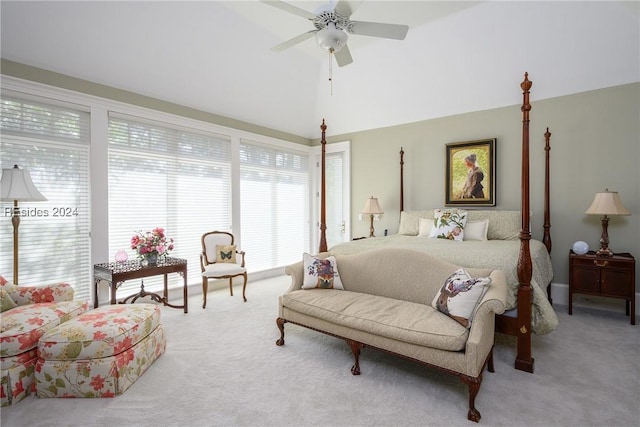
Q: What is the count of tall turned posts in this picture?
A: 4